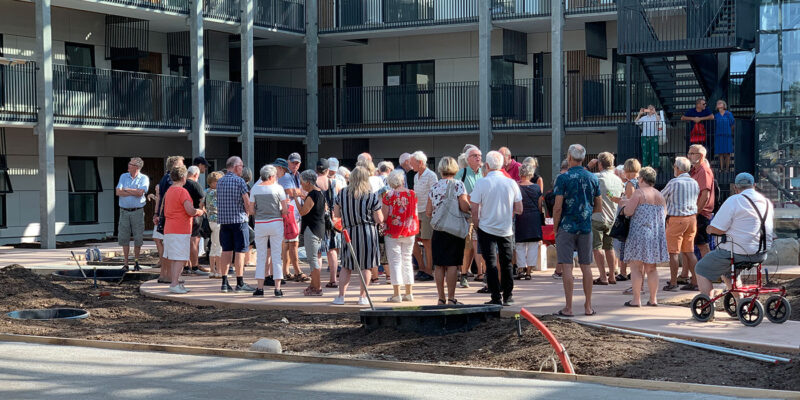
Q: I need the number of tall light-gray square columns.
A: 6